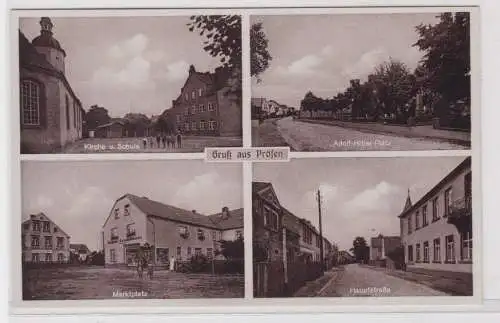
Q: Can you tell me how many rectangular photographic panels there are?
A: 4